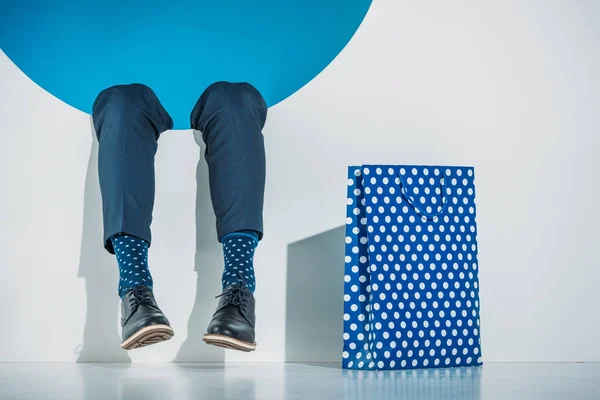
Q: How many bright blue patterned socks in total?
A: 2